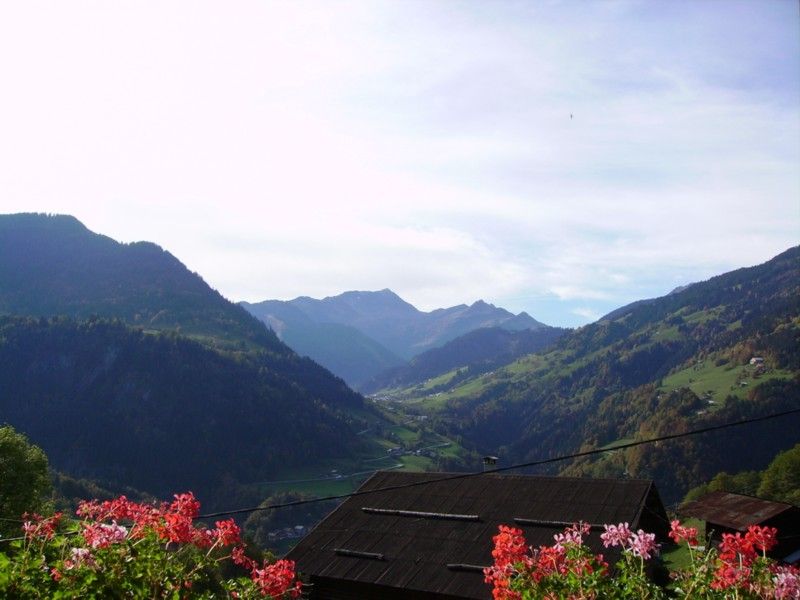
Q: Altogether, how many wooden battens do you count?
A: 4